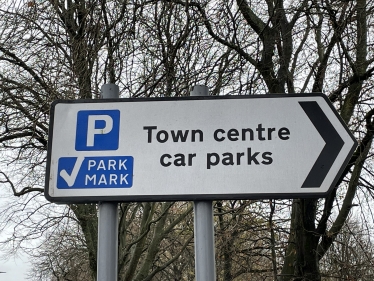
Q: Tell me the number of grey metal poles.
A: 2